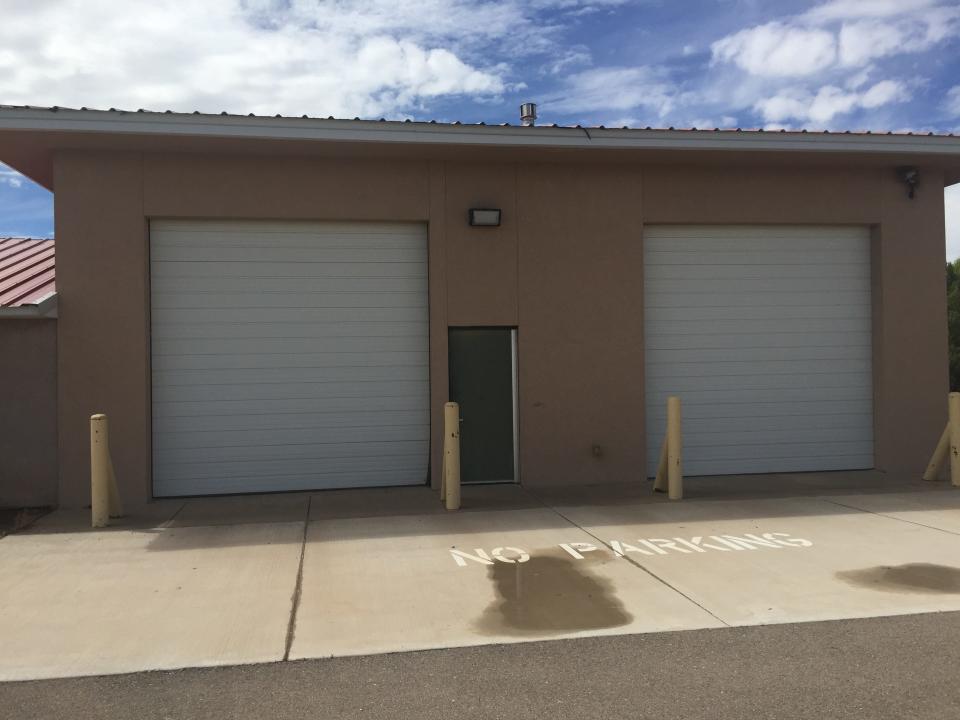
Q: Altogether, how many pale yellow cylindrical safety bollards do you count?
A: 4